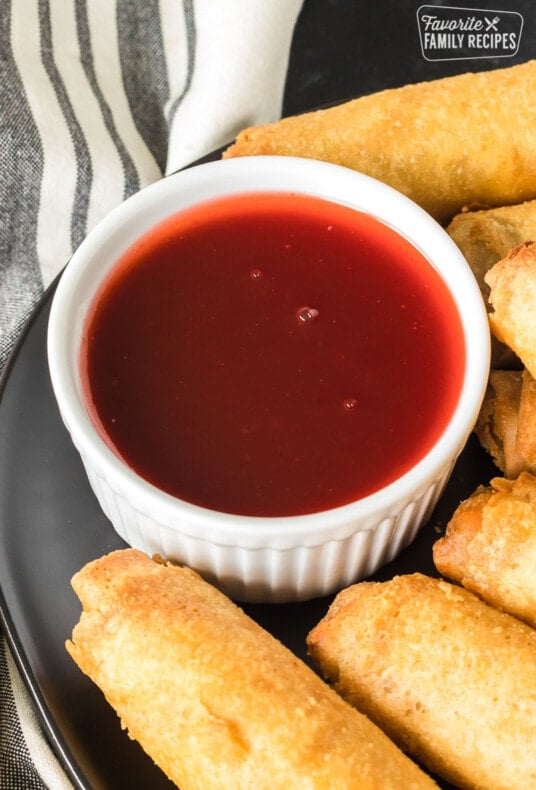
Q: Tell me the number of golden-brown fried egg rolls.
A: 7